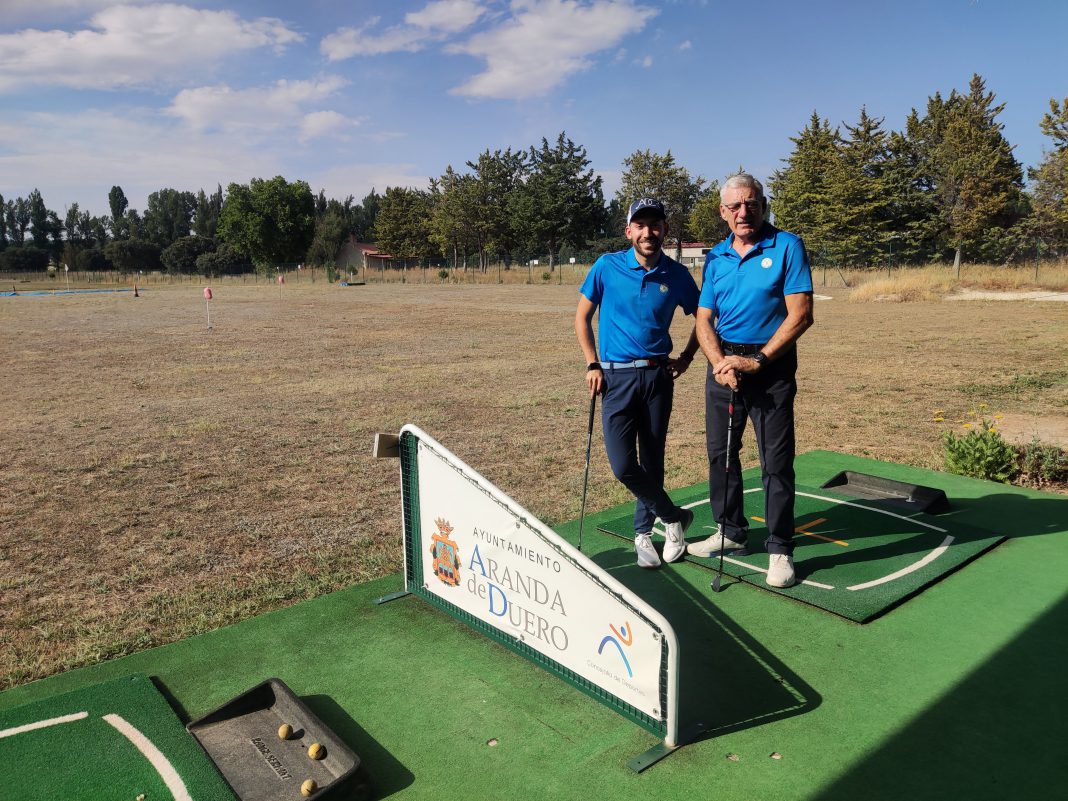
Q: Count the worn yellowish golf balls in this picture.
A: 3